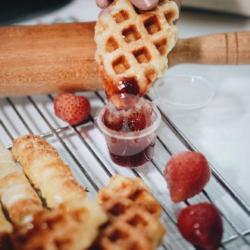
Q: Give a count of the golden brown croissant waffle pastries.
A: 3